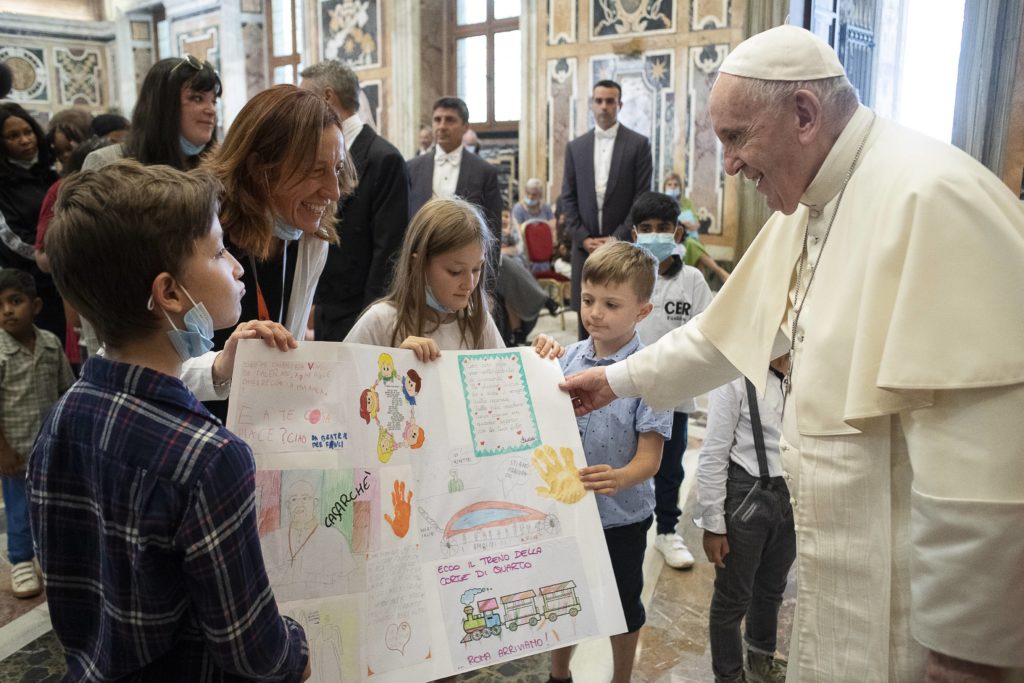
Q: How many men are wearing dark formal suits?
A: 3